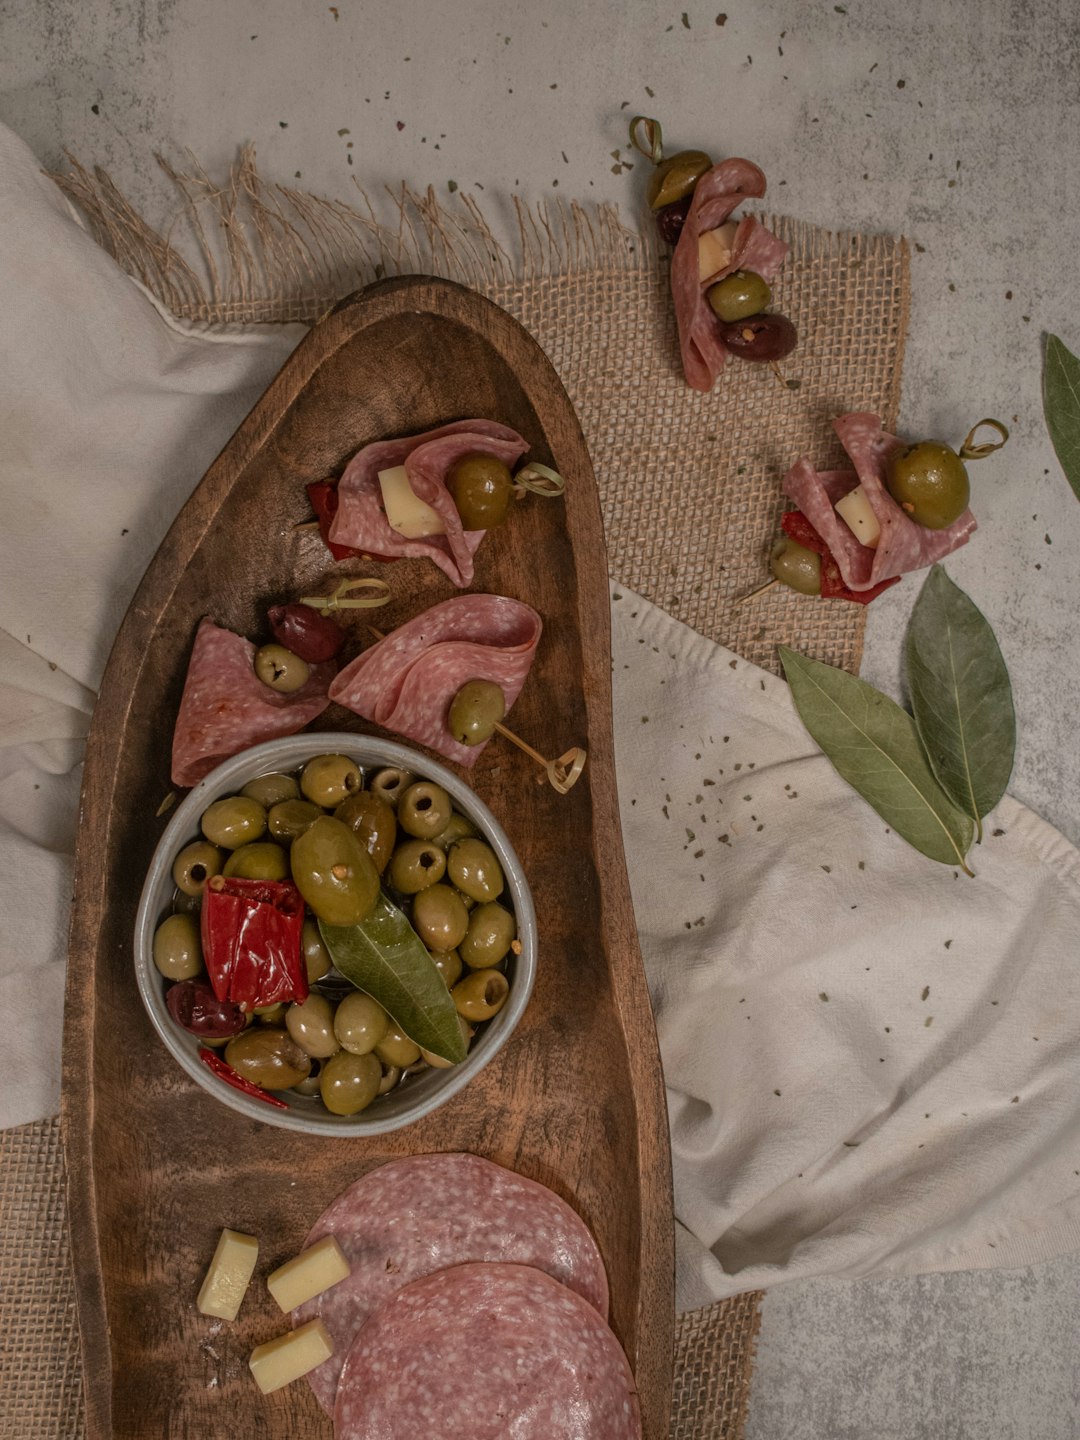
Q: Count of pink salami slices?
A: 7